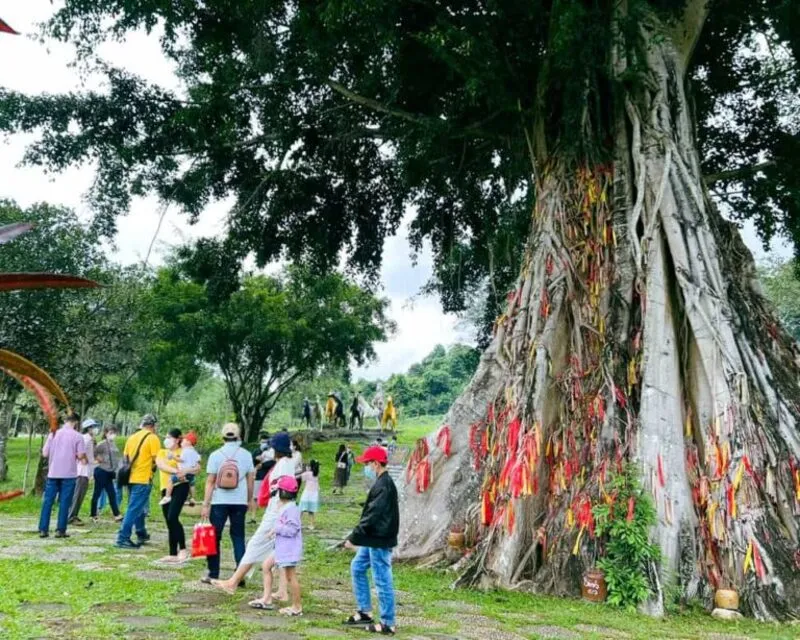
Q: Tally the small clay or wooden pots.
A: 3